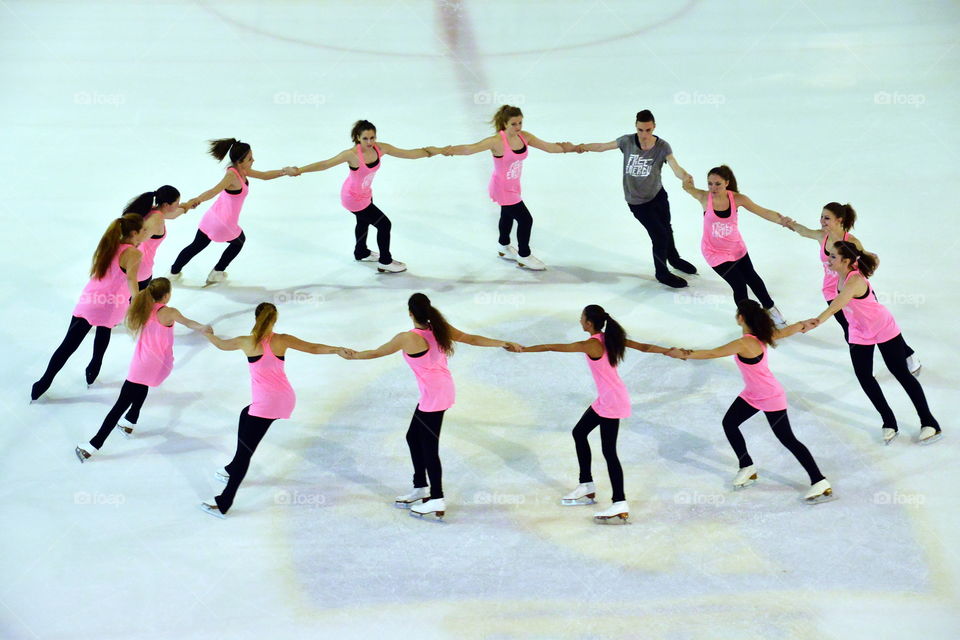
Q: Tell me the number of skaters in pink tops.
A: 13